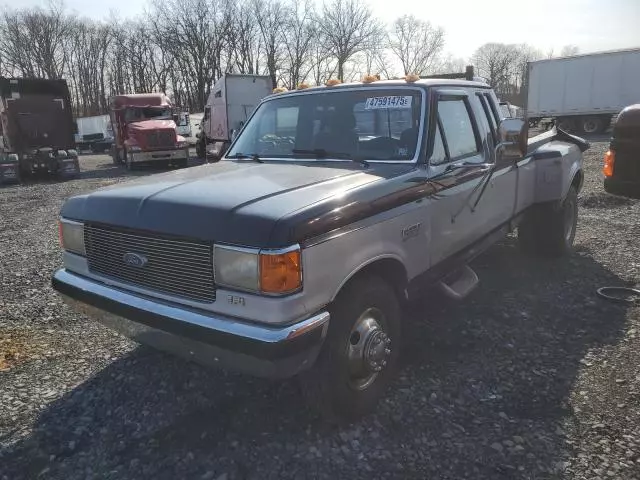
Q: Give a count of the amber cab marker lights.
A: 5